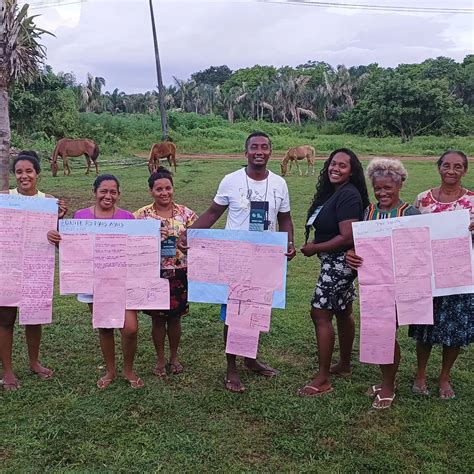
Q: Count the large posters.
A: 4